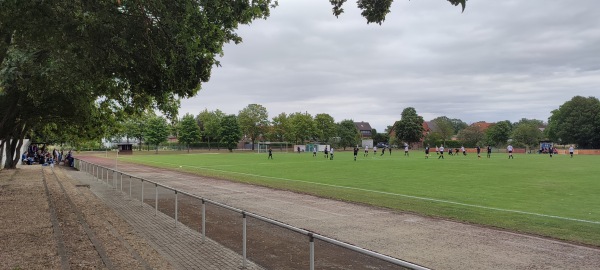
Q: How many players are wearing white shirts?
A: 10